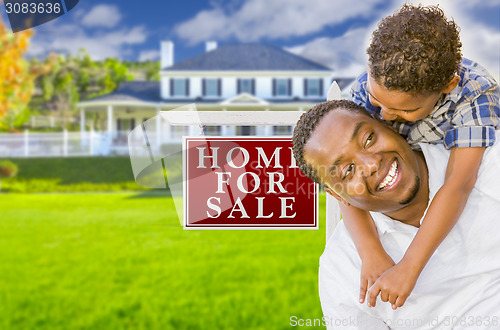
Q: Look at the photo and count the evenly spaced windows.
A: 5